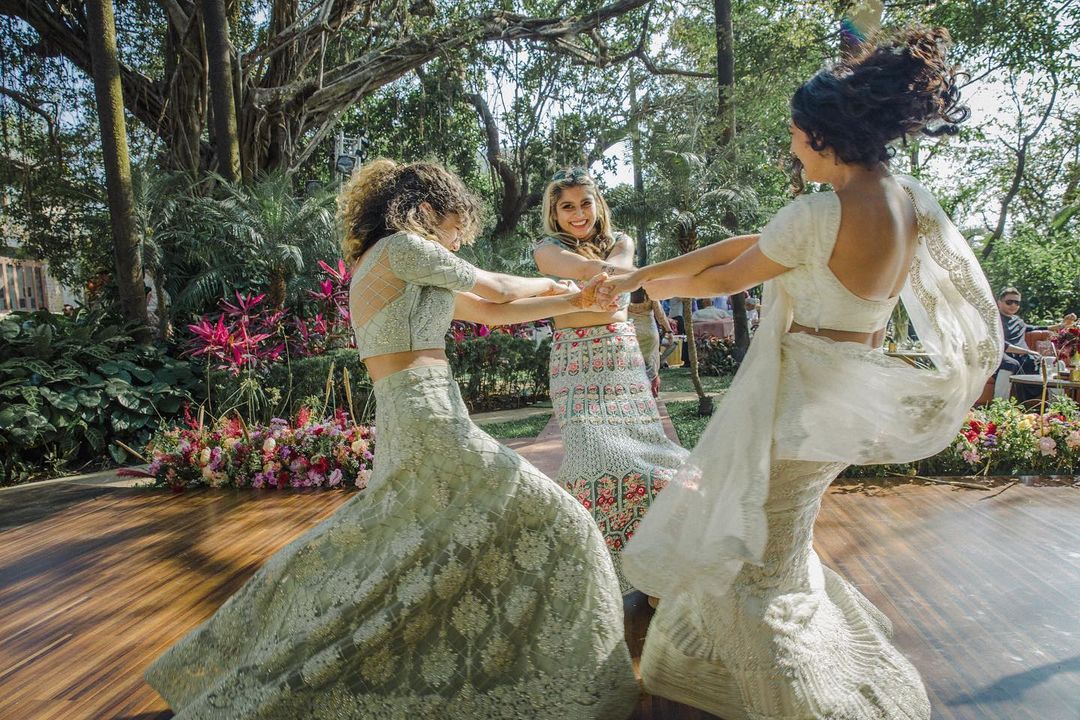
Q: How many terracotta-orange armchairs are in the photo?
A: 1